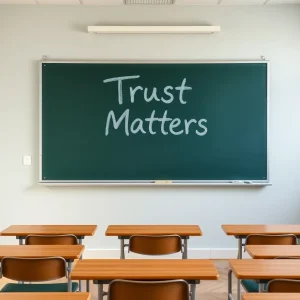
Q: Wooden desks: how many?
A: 9